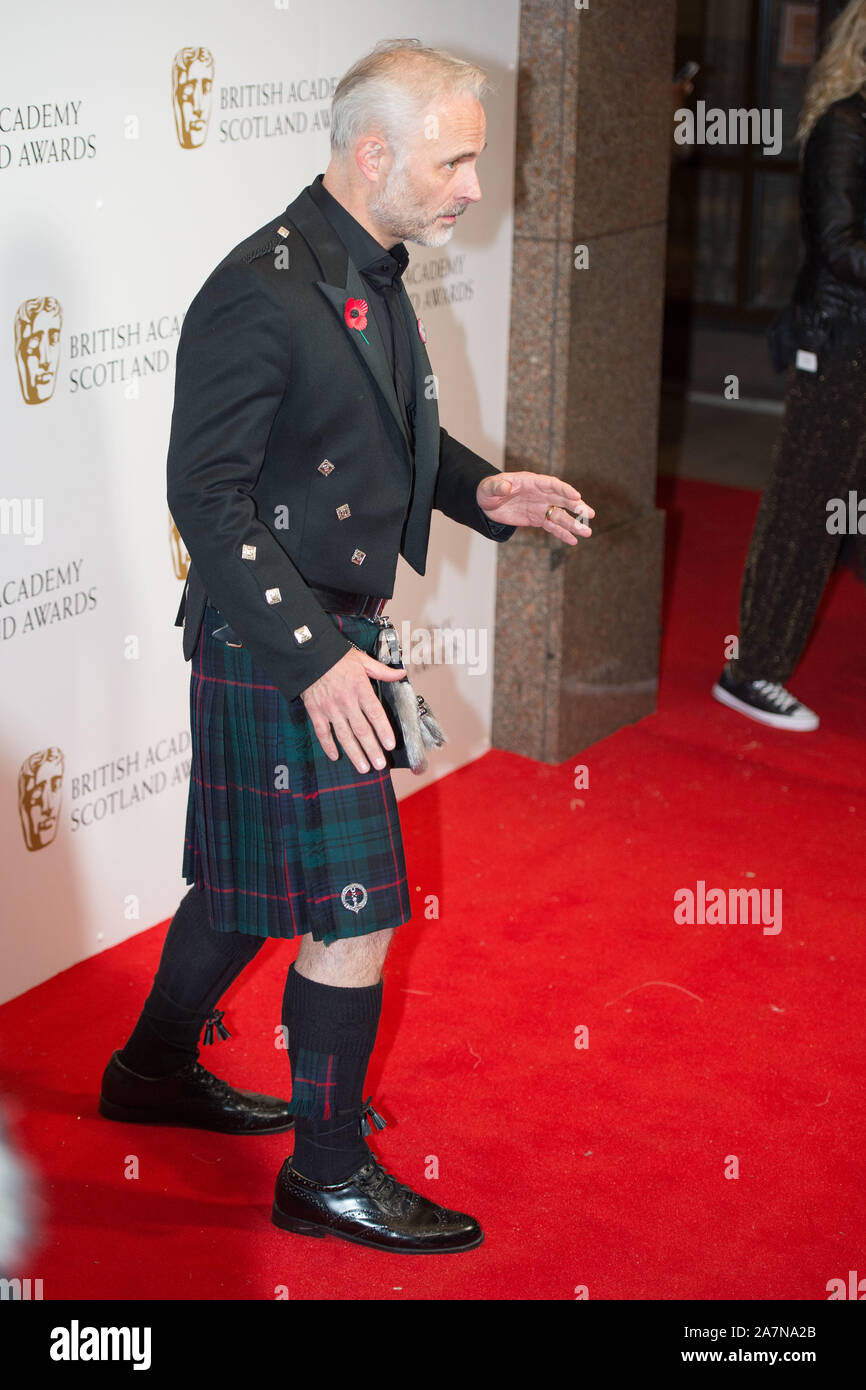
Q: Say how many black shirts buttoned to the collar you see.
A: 1